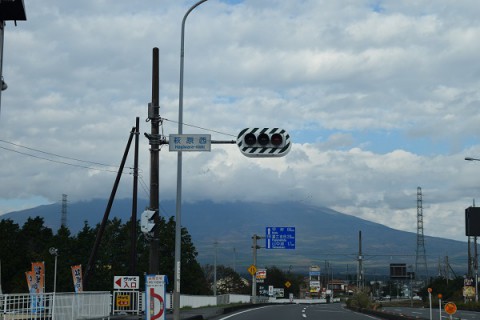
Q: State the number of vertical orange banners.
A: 3